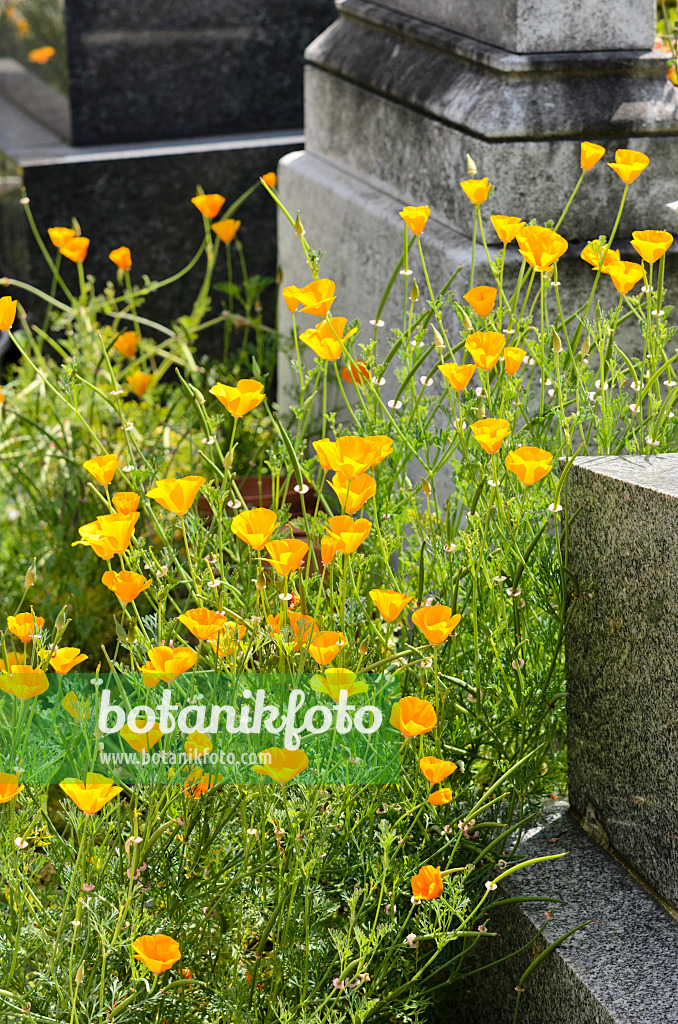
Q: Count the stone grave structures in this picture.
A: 3